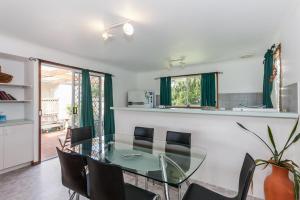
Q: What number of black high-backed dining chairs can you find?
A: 6